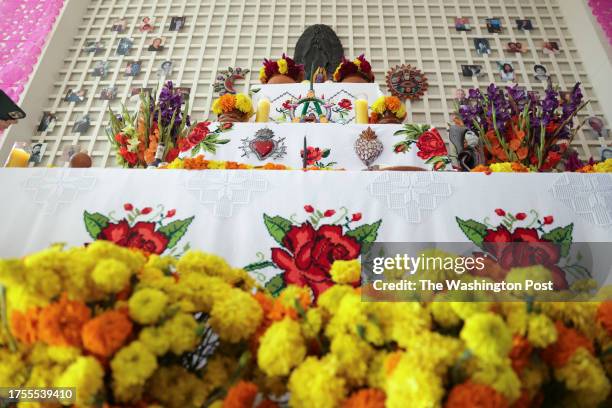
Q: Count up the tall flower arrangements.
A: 2